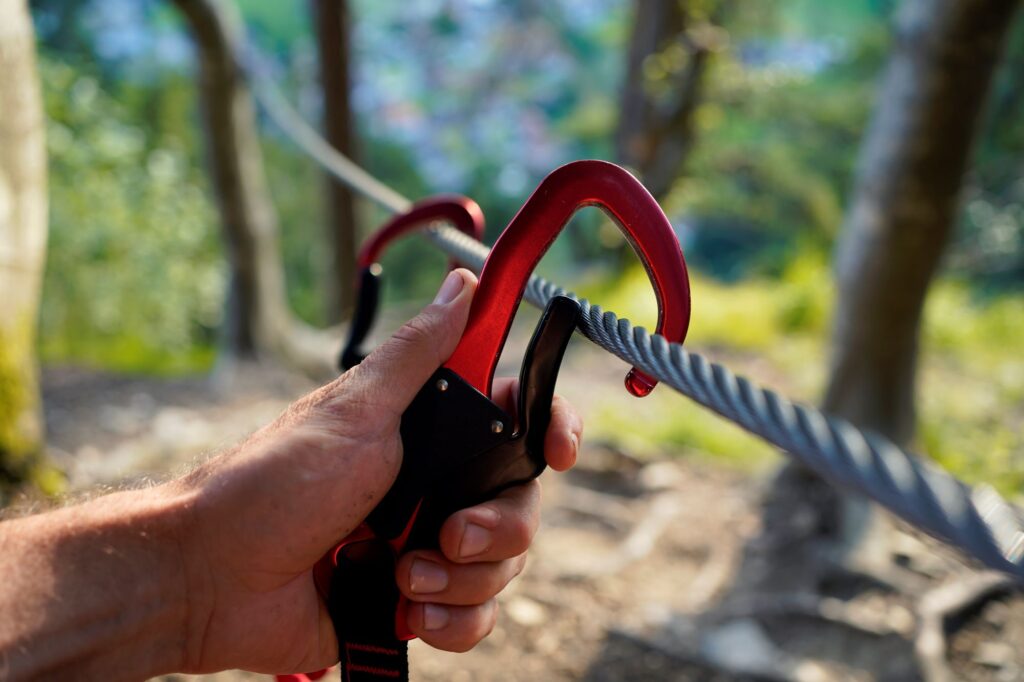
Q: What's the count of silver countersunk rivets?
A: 2